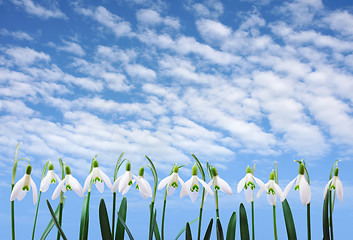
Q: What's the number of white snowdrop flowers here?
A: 13